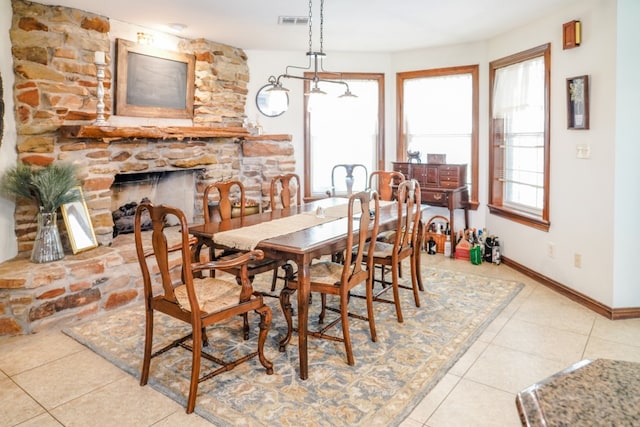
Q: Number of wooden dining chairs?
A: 7